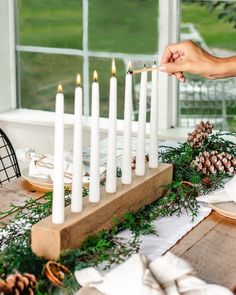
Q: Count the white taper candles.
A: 7